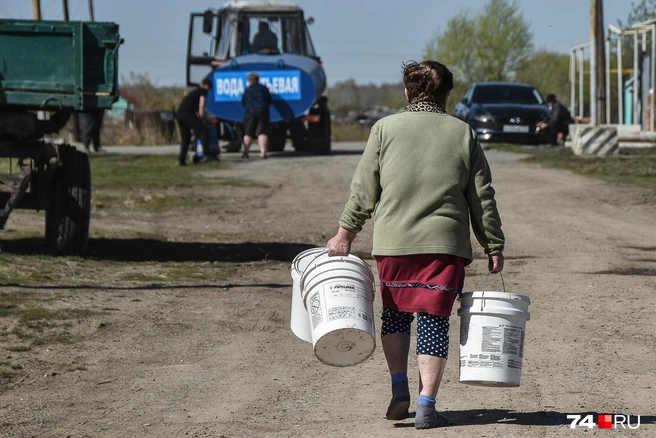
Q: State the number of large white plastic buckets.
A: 3